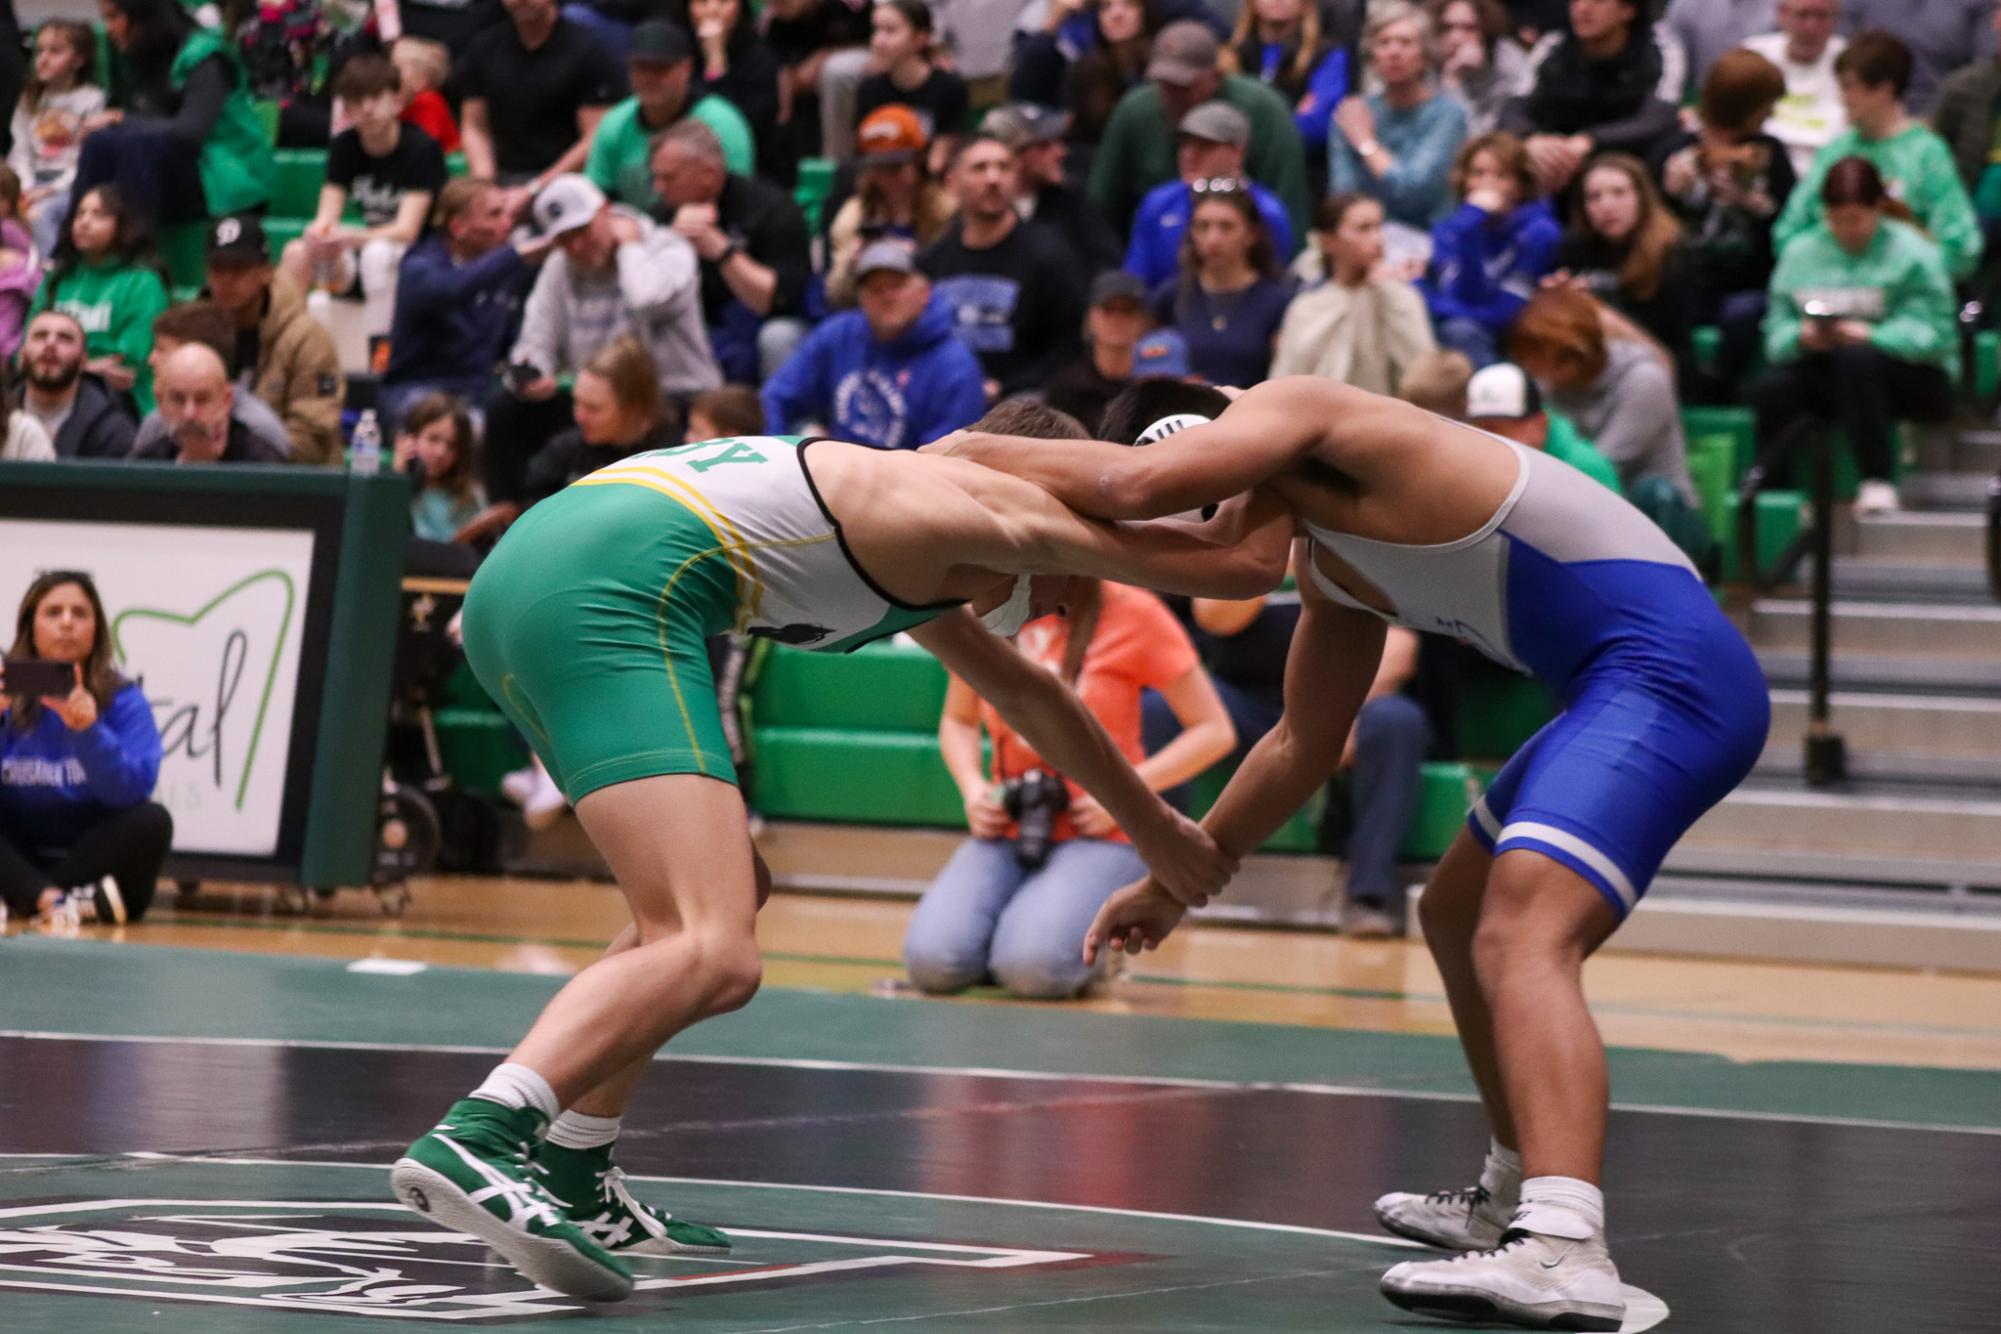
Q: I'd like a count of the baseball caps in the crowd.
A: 11